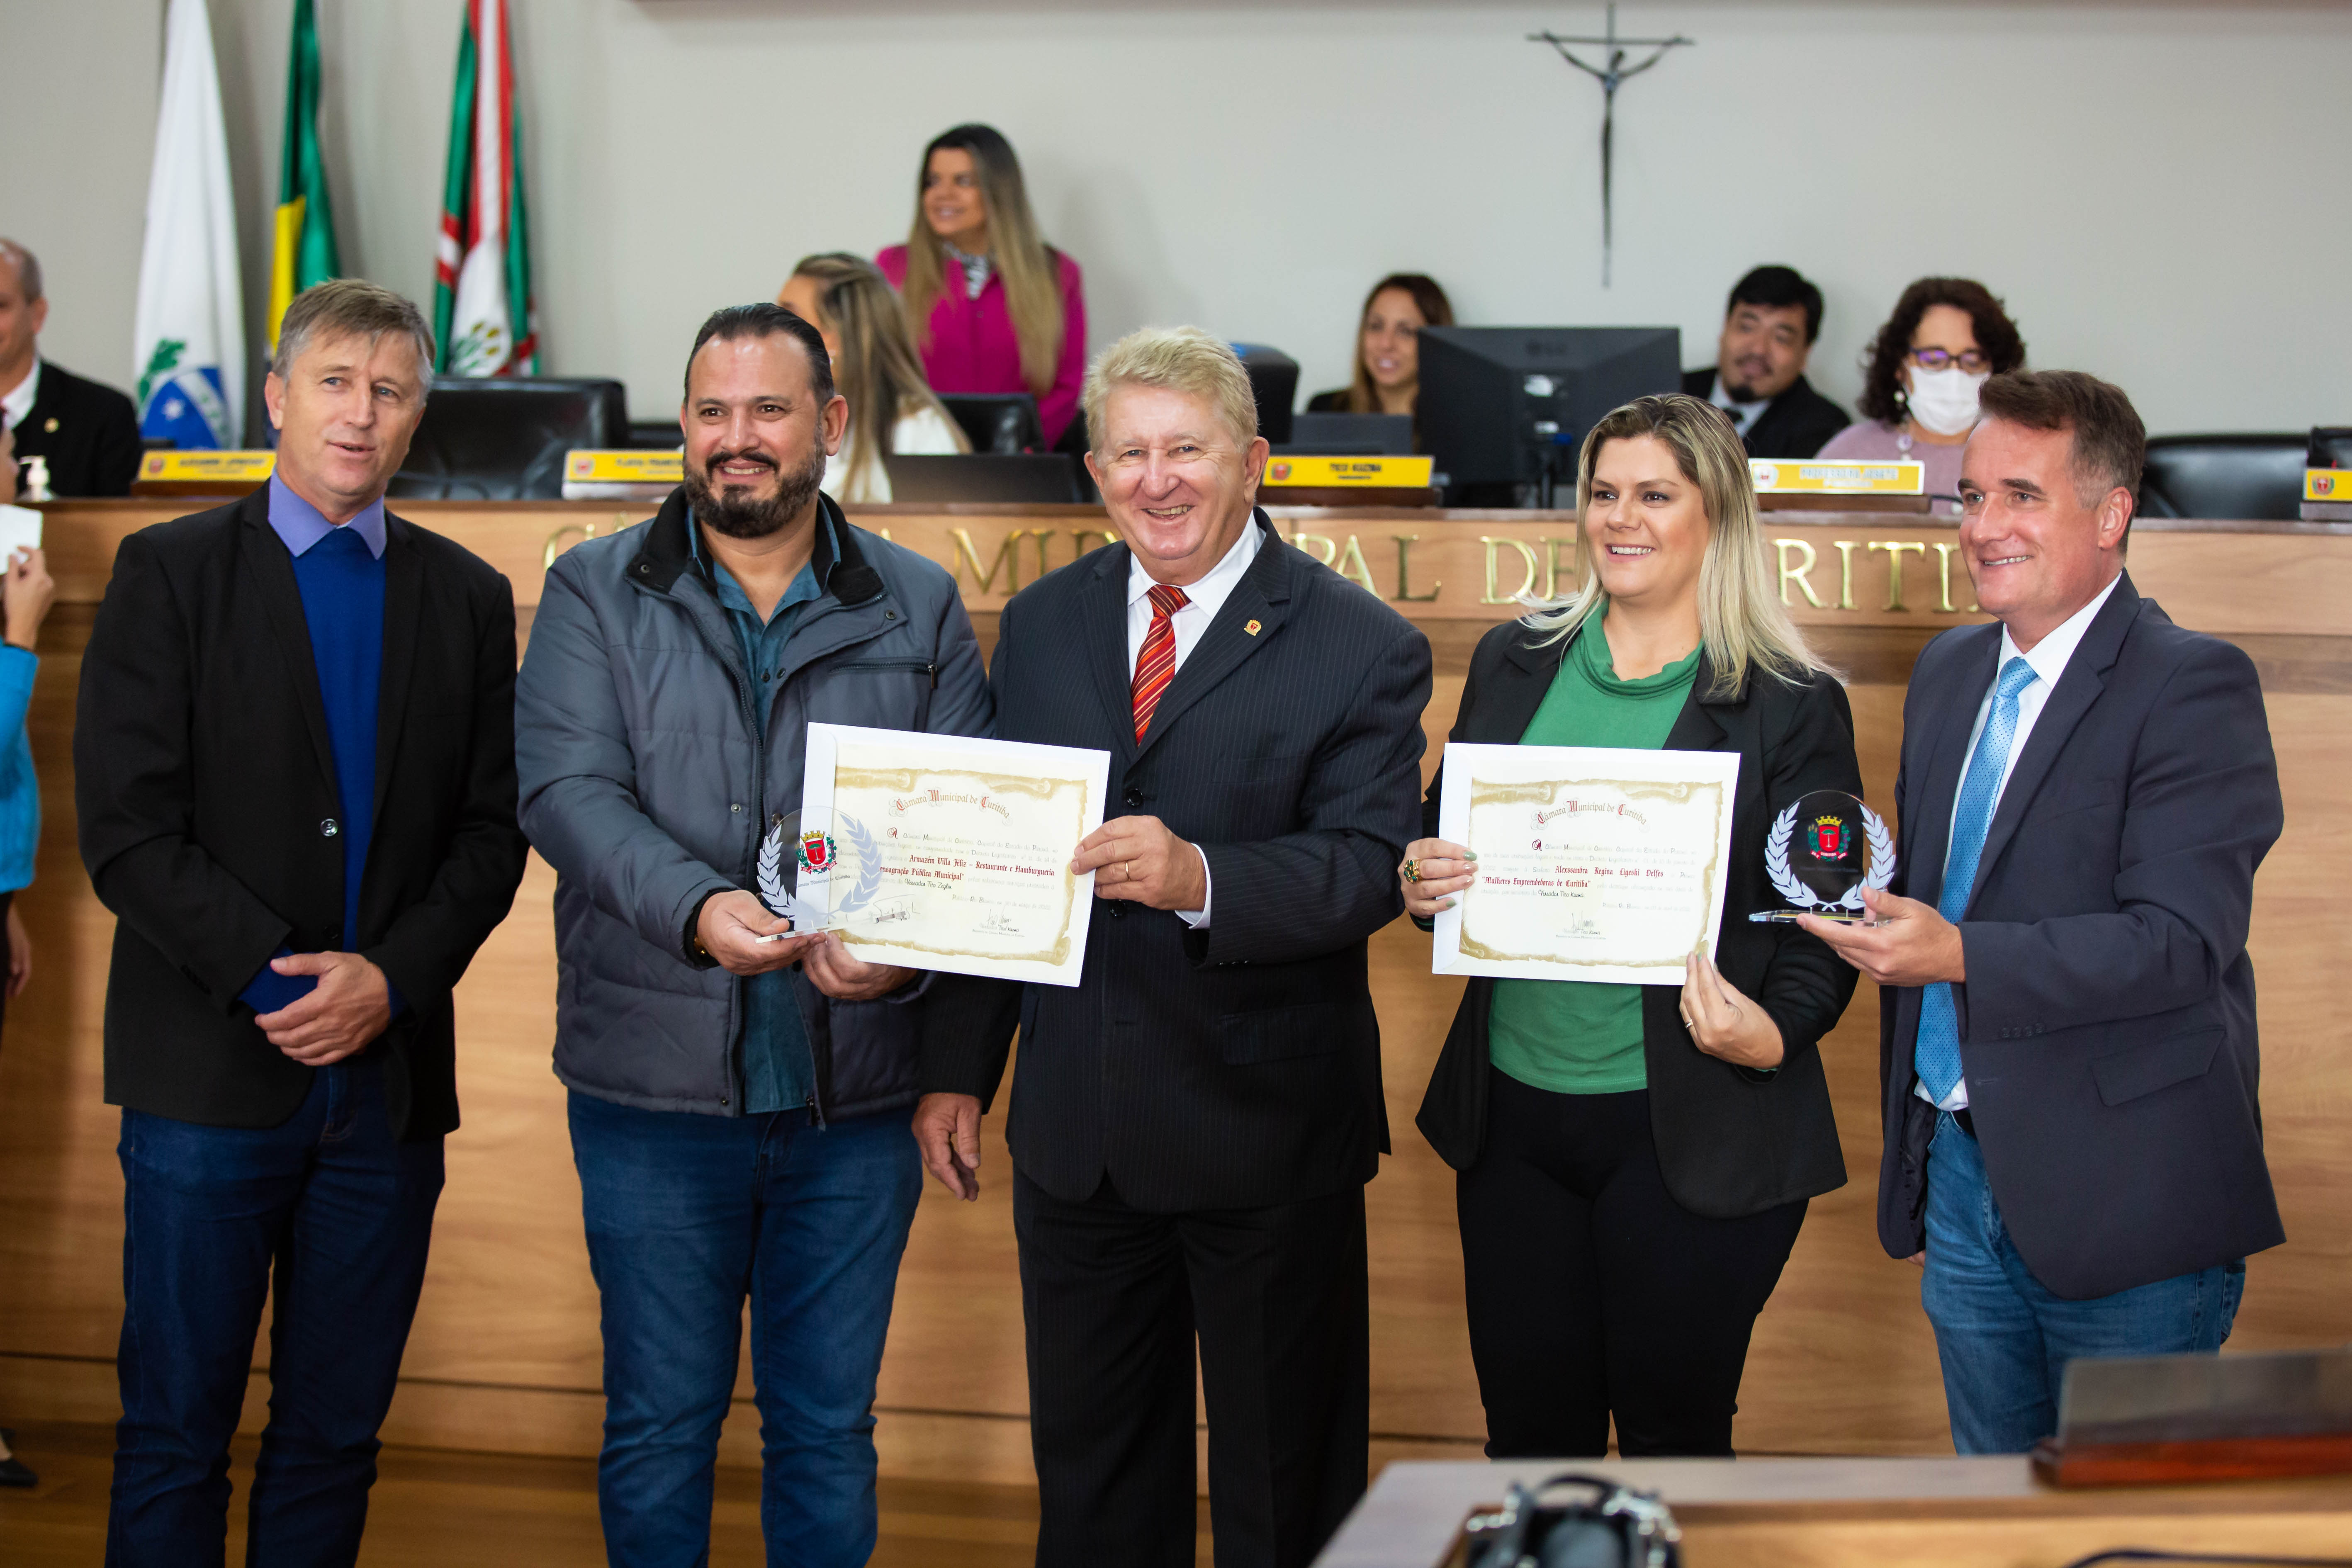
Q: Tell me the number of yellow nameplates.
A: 5